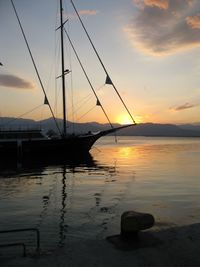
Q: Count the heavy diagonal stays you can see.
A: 3